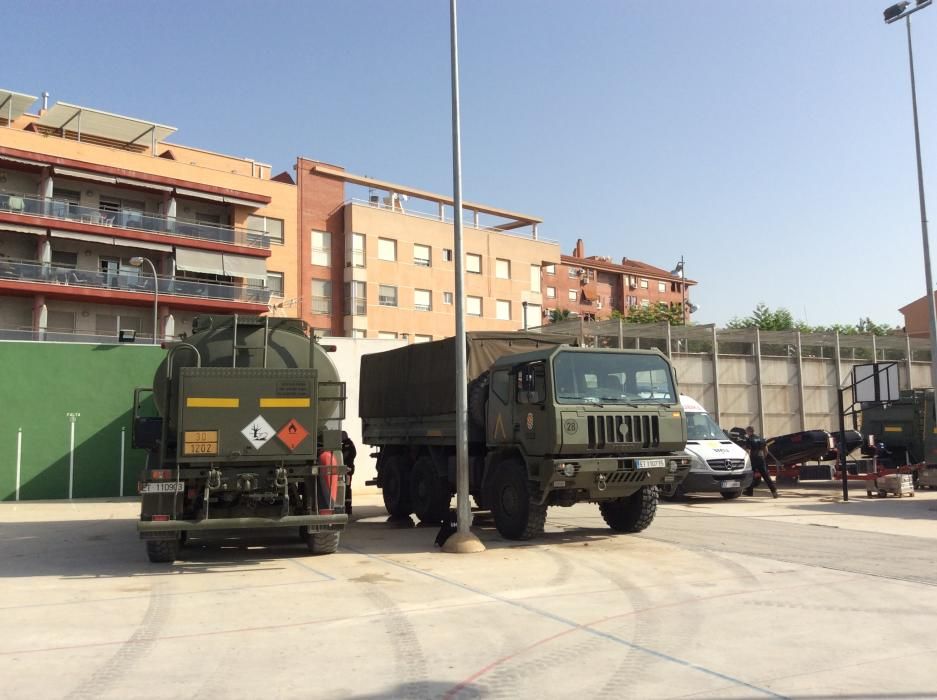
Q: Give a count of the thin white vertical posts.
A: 3